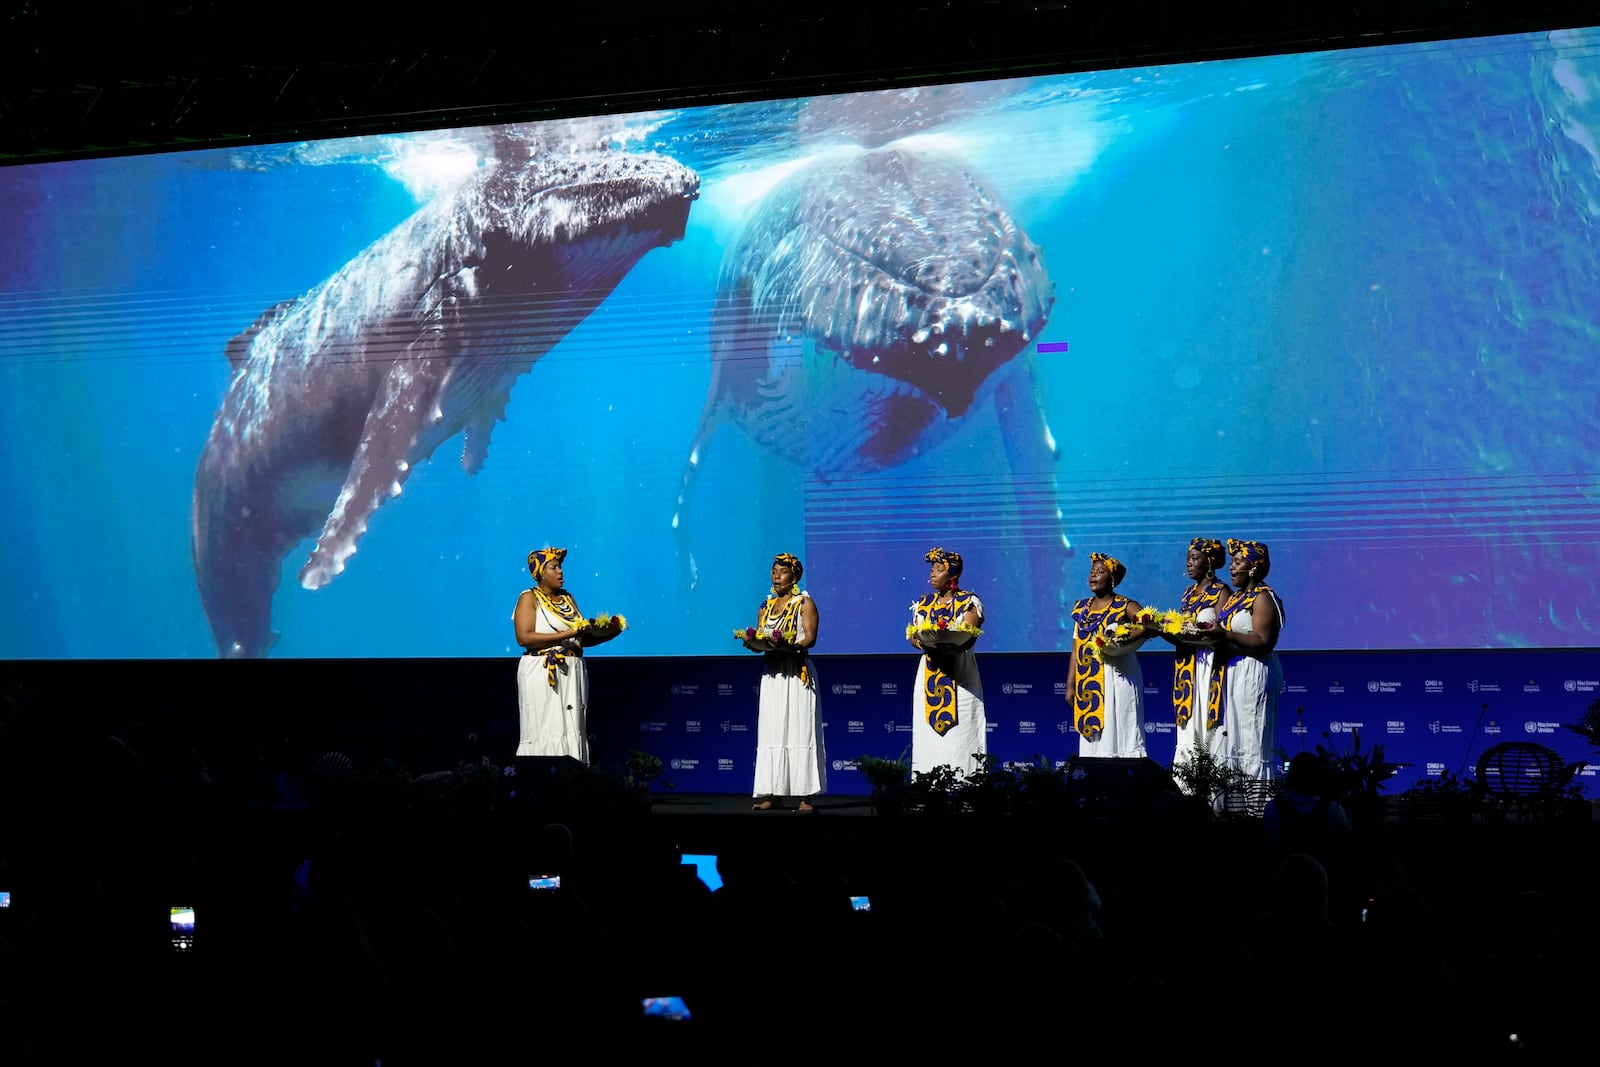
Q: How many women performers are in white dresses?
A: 6